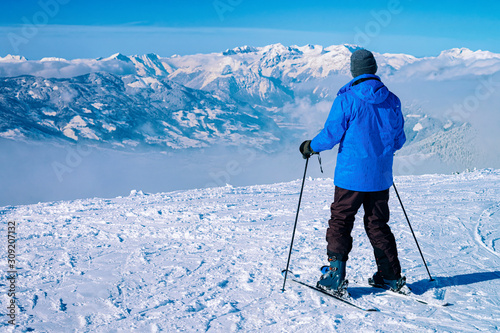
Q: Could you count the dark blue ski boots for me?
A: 2